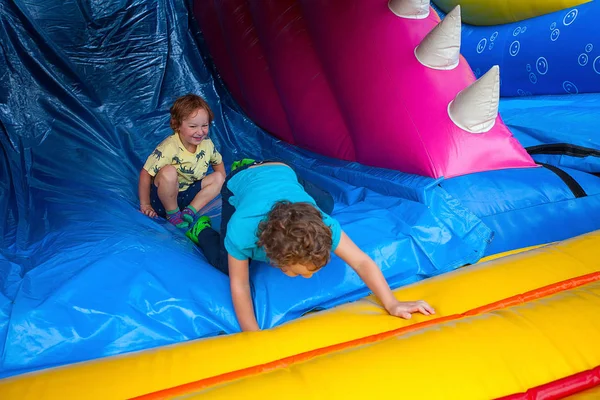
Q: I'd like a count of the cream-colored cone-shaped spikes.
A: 3